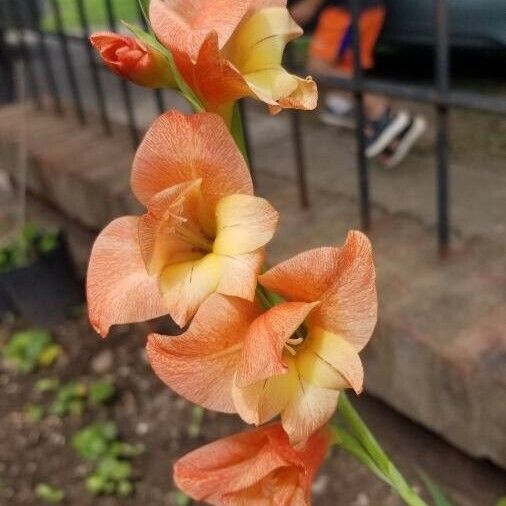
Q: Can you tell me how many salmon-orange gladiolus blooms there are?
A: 4